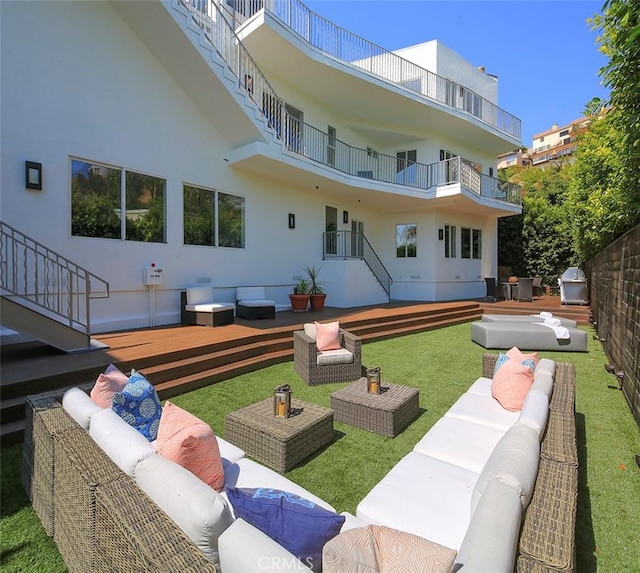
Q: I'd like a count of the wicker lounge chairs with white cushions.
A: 3